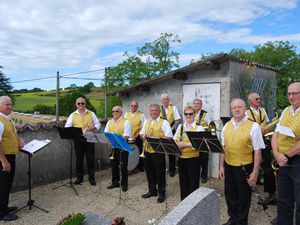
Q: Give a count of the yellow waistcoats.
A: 11